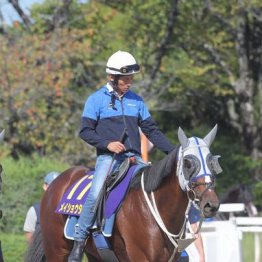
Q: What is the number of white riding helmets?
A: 1